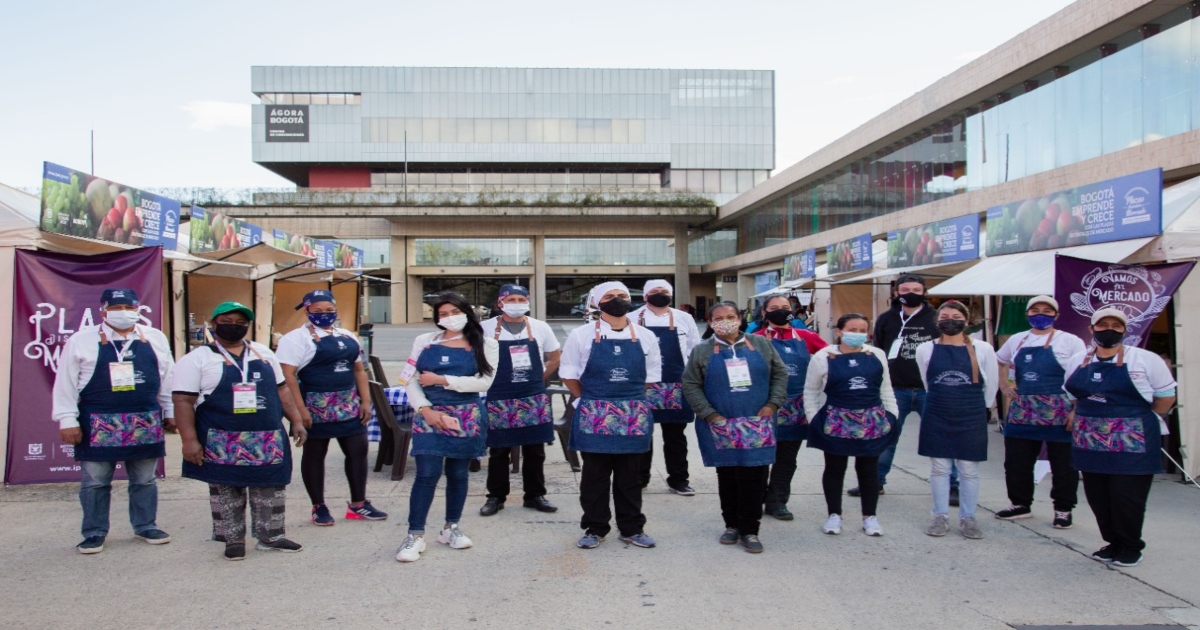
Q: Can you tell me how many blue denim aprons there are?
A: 13